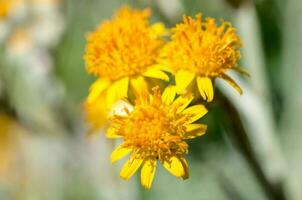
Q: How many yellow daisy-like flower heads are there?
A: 3